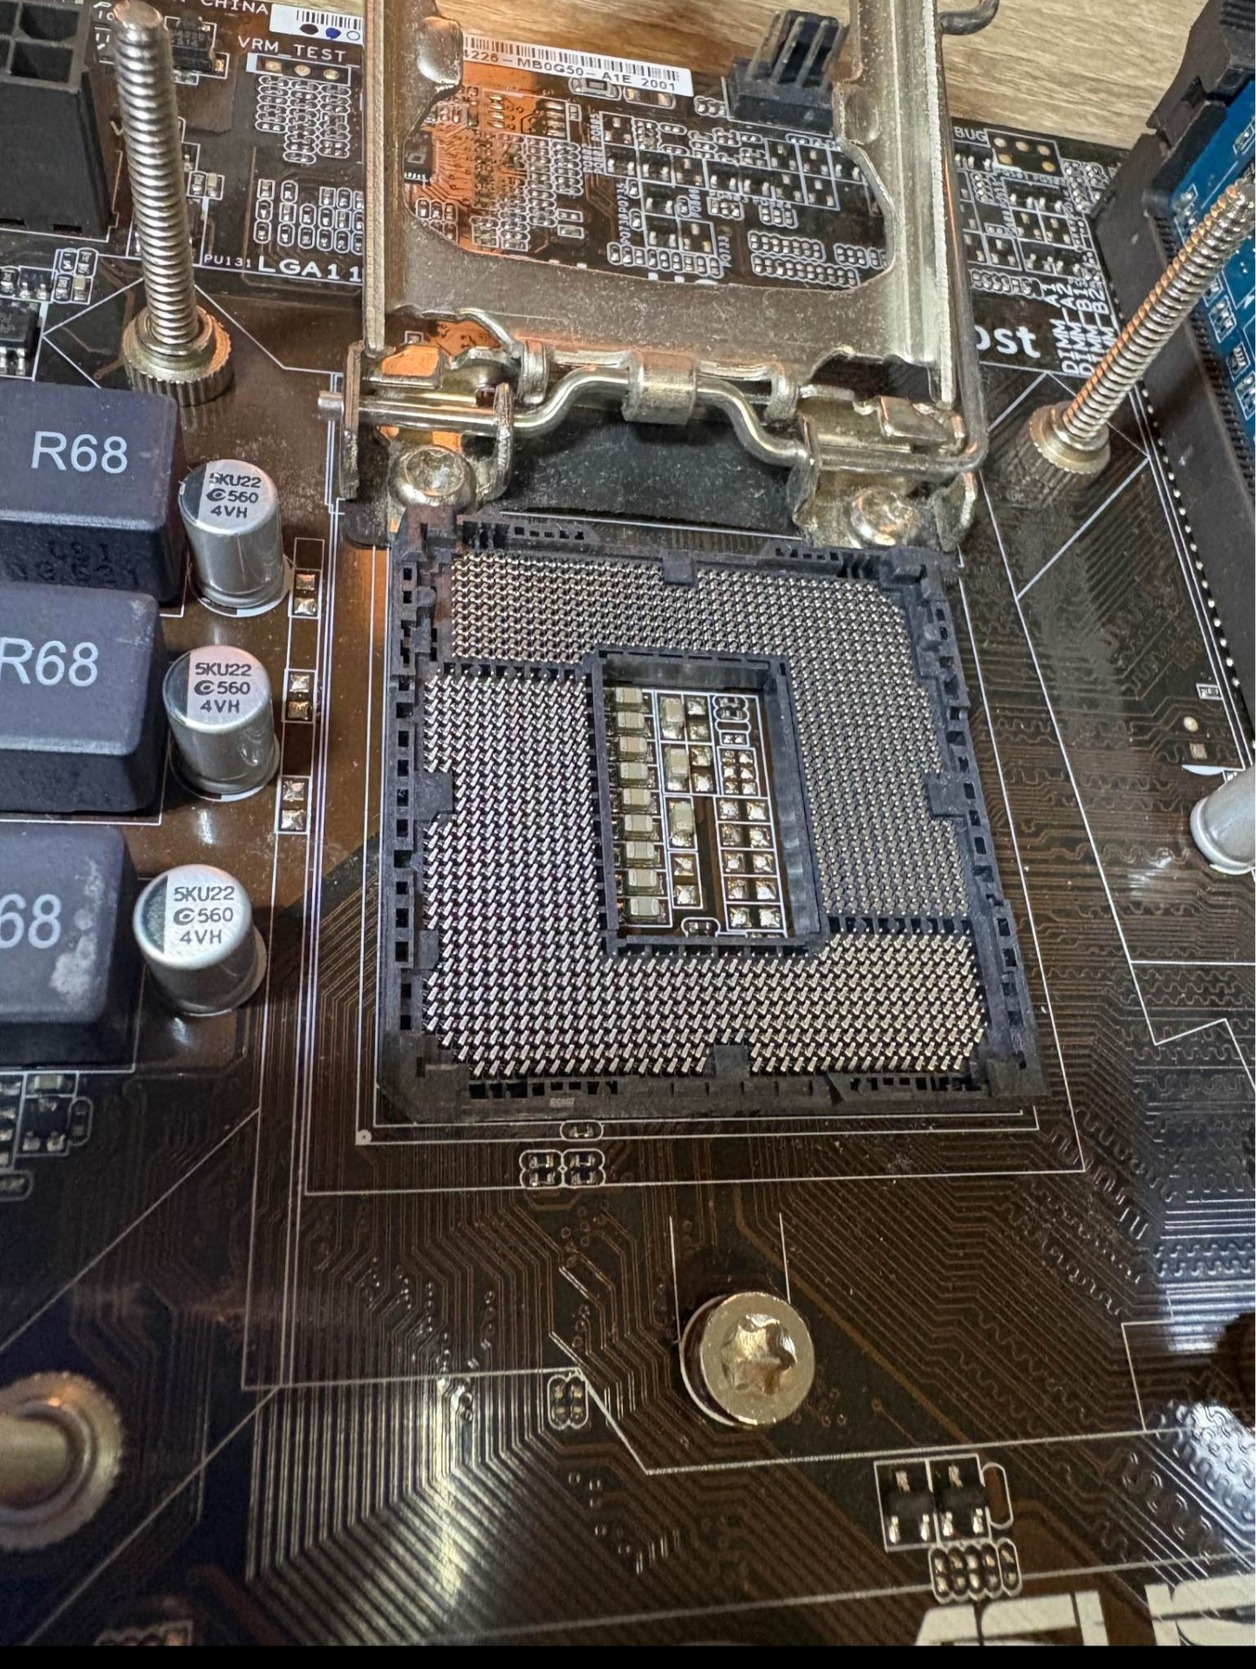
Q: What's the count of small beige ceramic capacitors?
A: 12